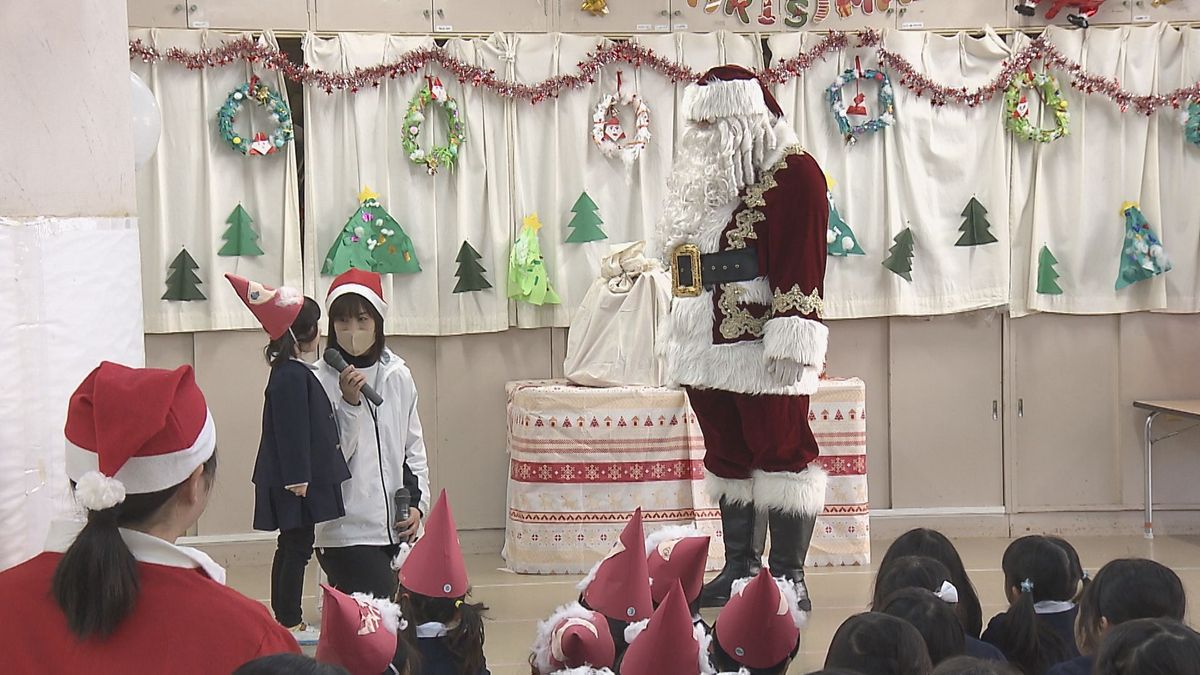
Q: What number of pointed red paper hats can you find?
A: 8